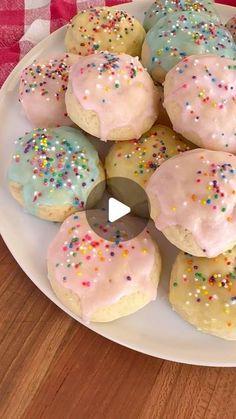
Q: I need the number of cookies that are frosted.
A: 12